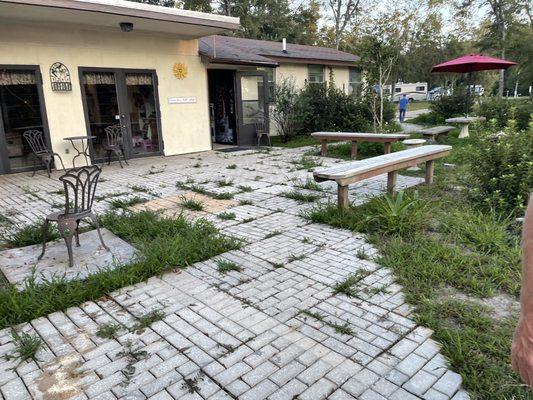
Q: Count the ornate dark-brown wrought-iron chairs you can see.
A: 4